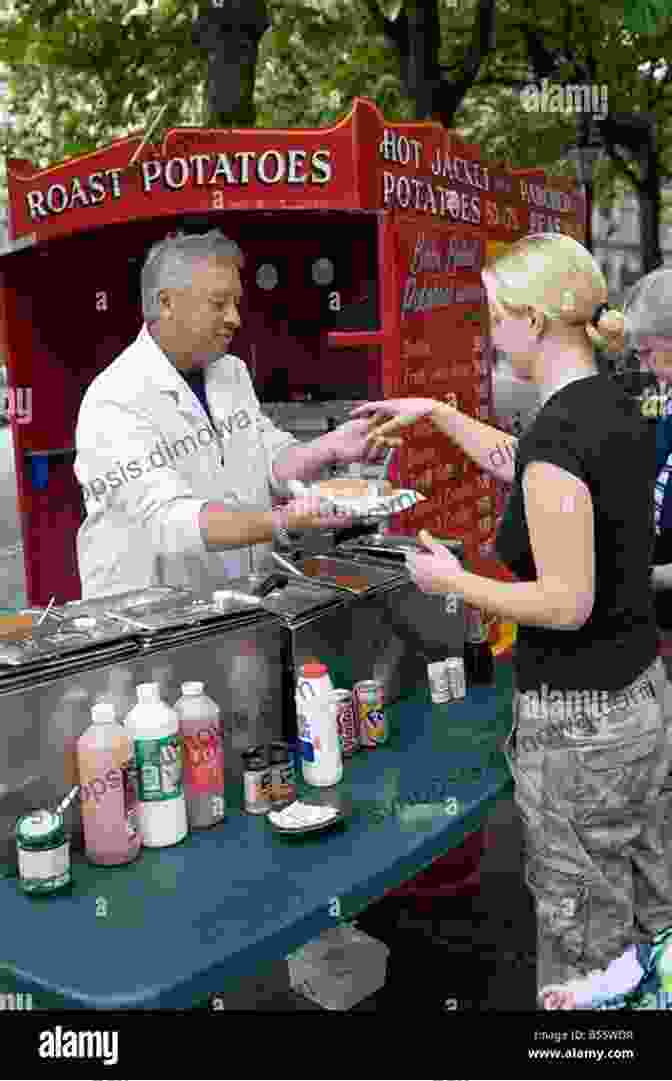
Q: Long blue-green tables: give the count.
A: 1